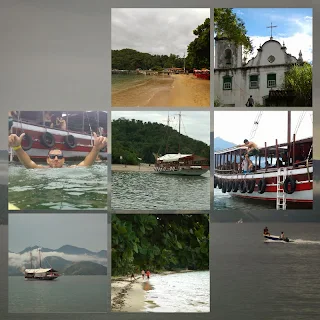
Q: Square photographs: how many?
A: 7